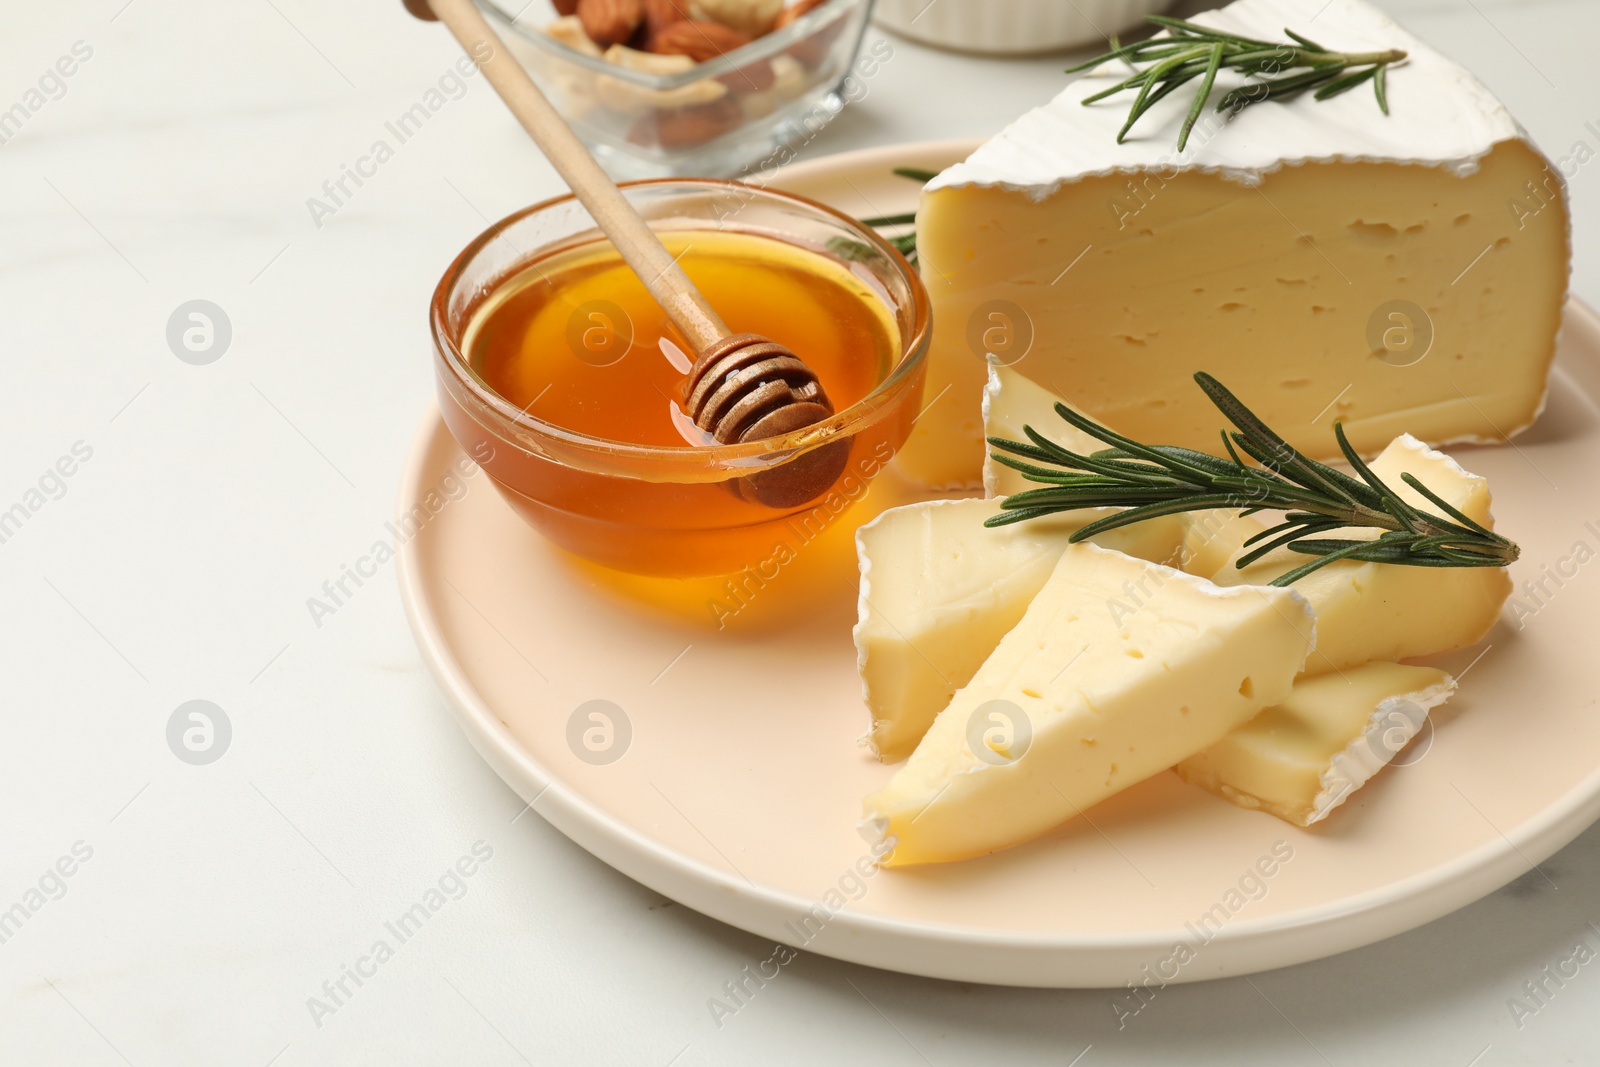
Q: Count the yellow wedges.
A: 6